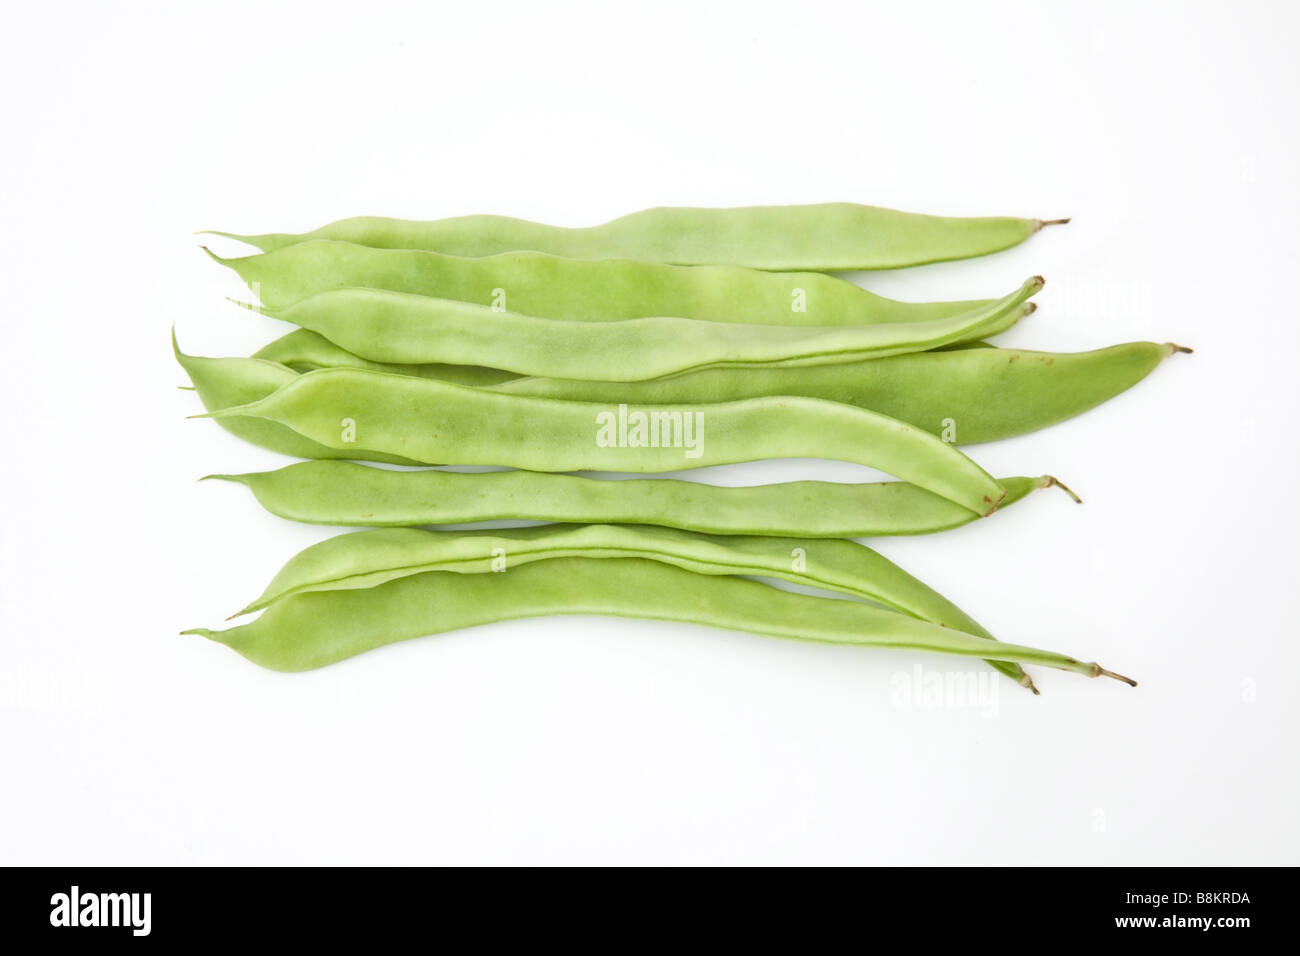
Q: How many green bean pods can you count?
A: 9